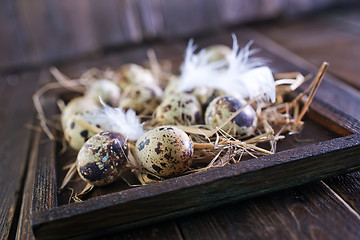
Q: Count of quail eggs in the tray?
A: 12